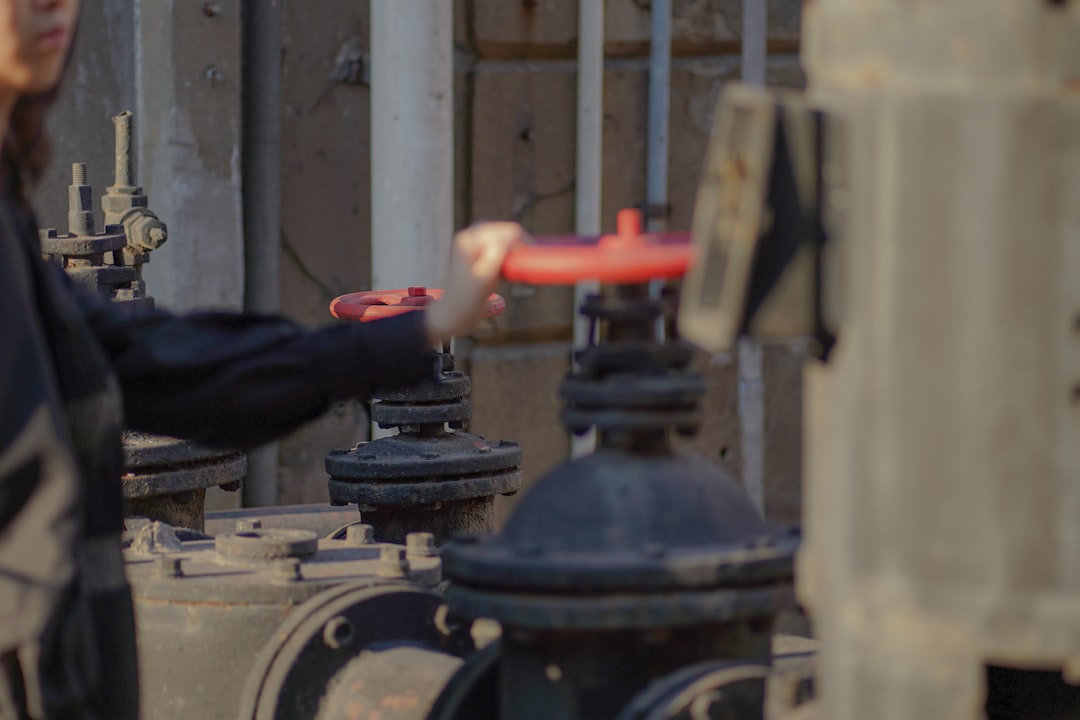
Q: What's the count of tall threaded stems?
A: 2